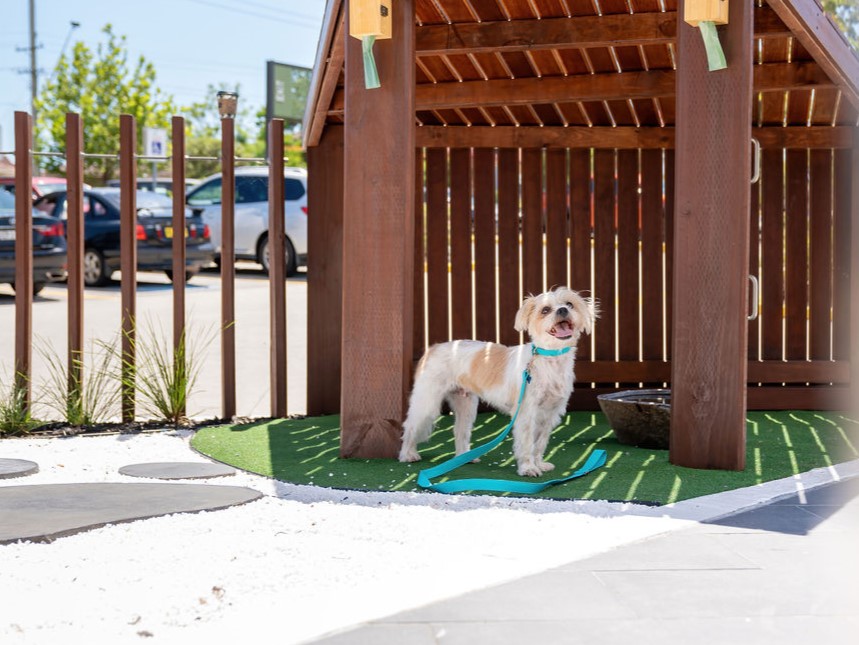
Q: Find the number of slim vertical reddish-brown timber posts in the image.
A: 6